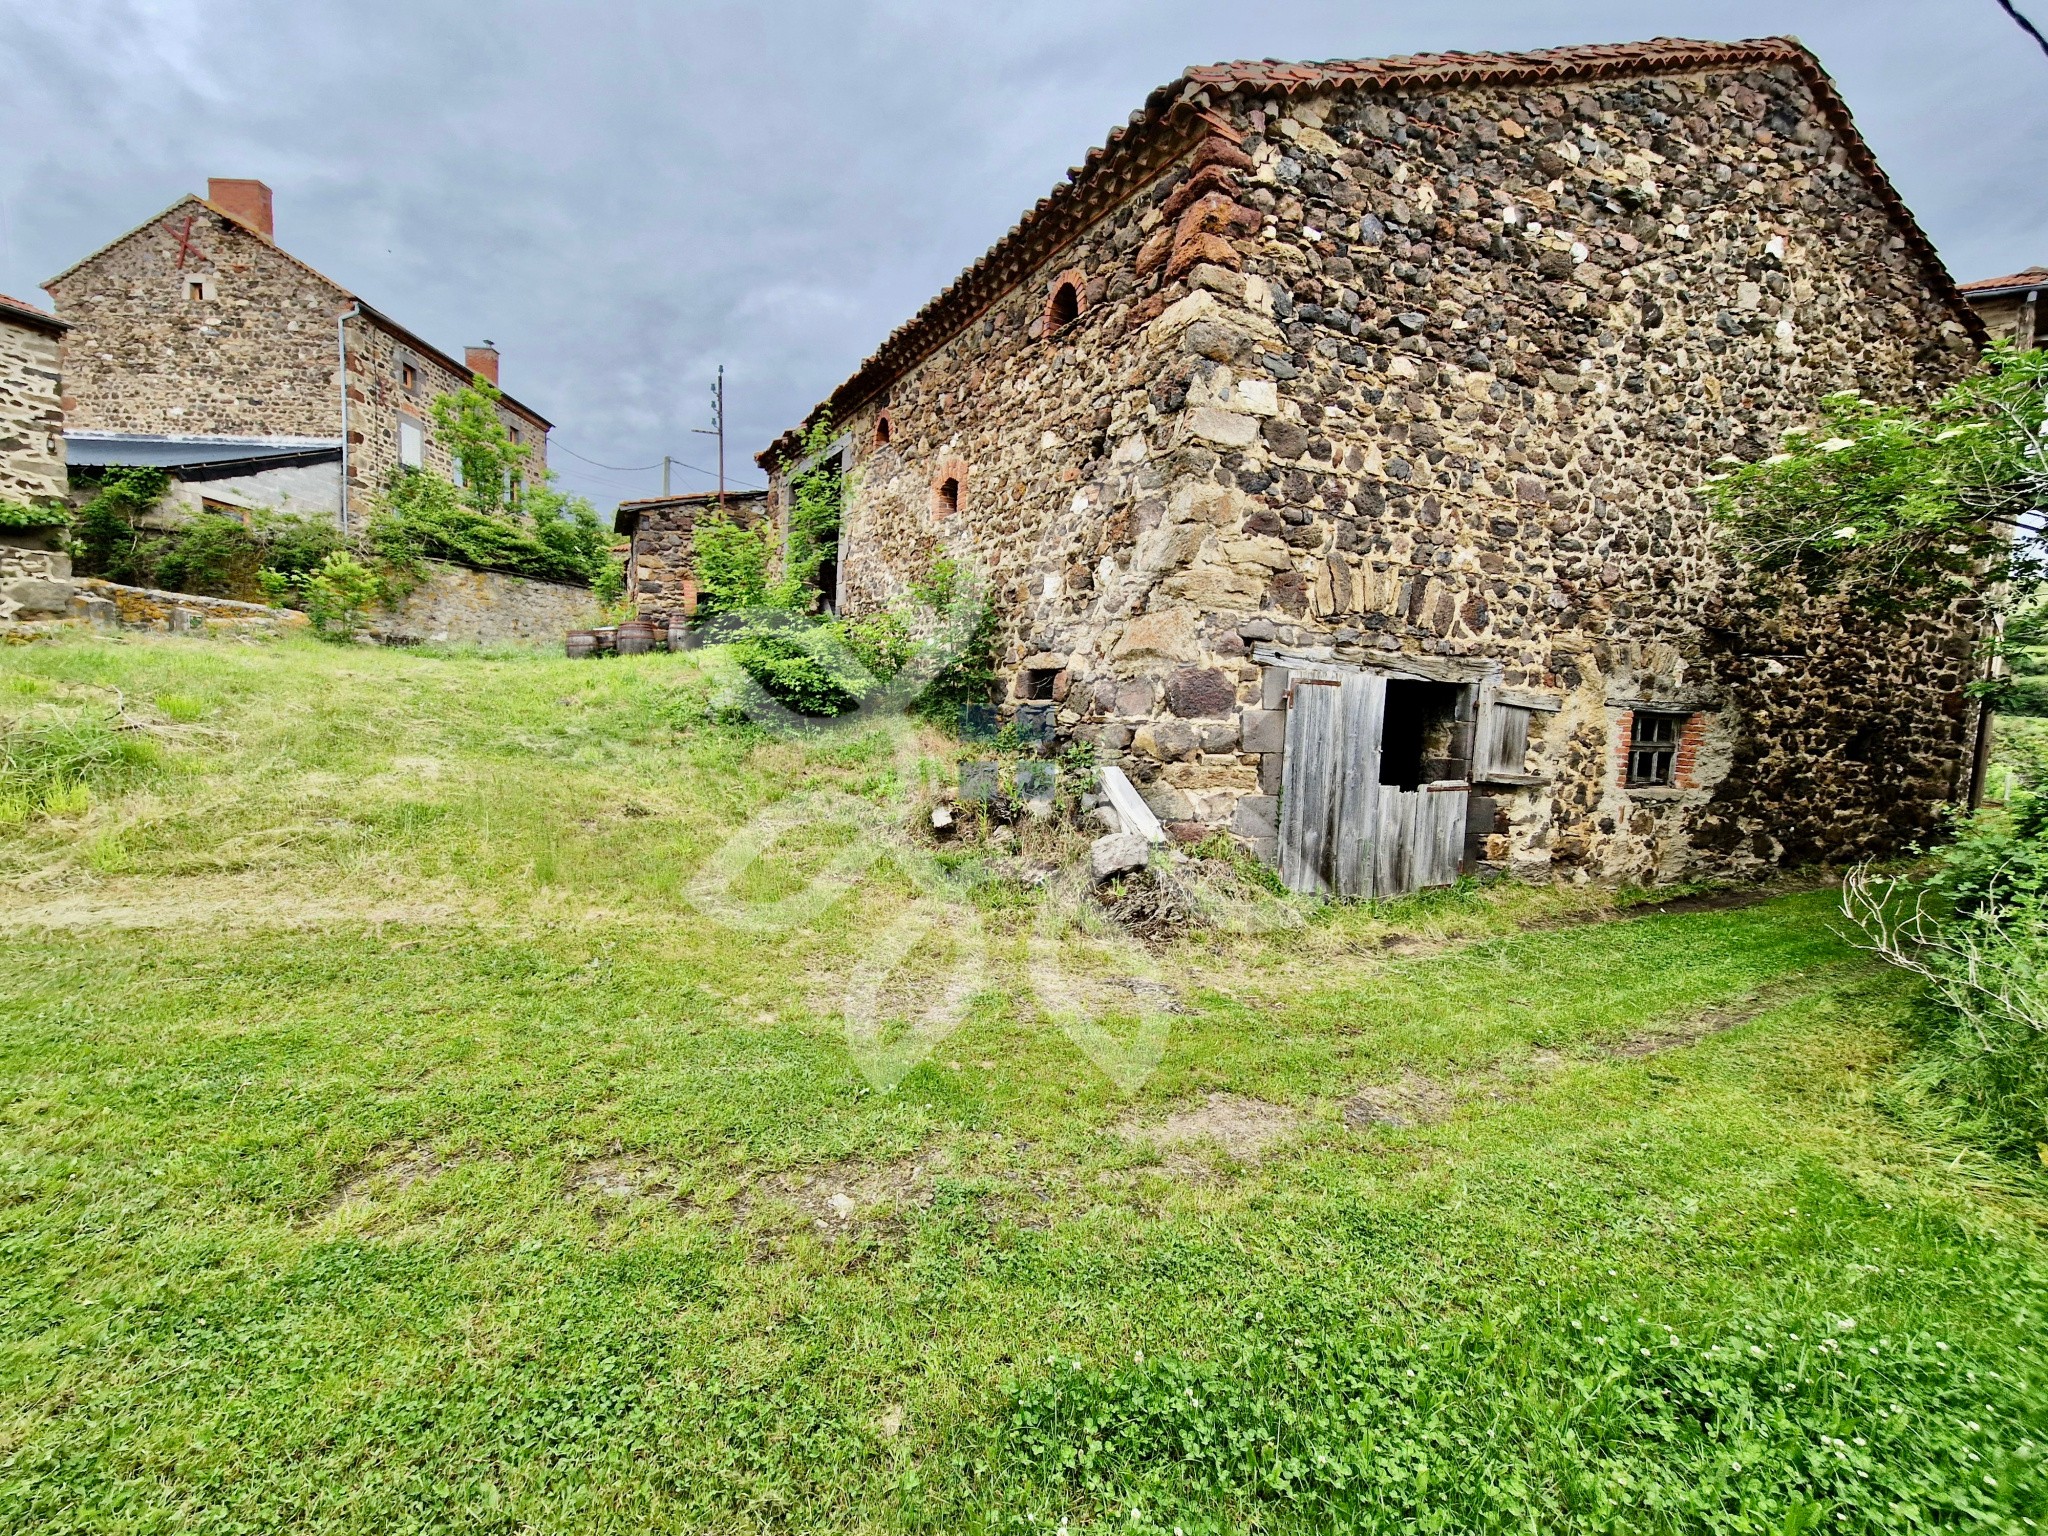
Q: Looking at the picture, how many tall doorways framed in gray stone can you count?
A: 1